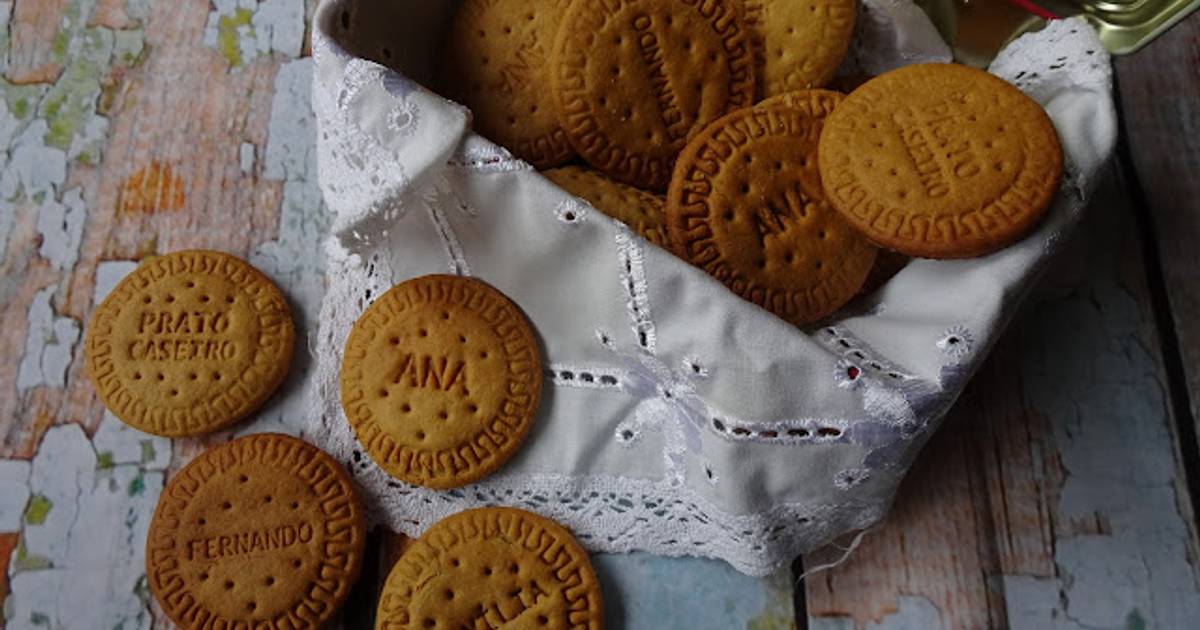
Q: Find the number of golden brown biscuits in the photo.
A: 11